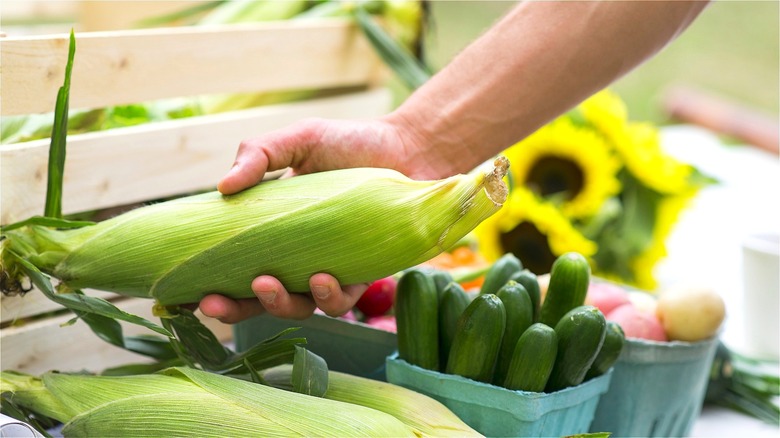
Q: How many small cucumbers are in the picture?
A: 11